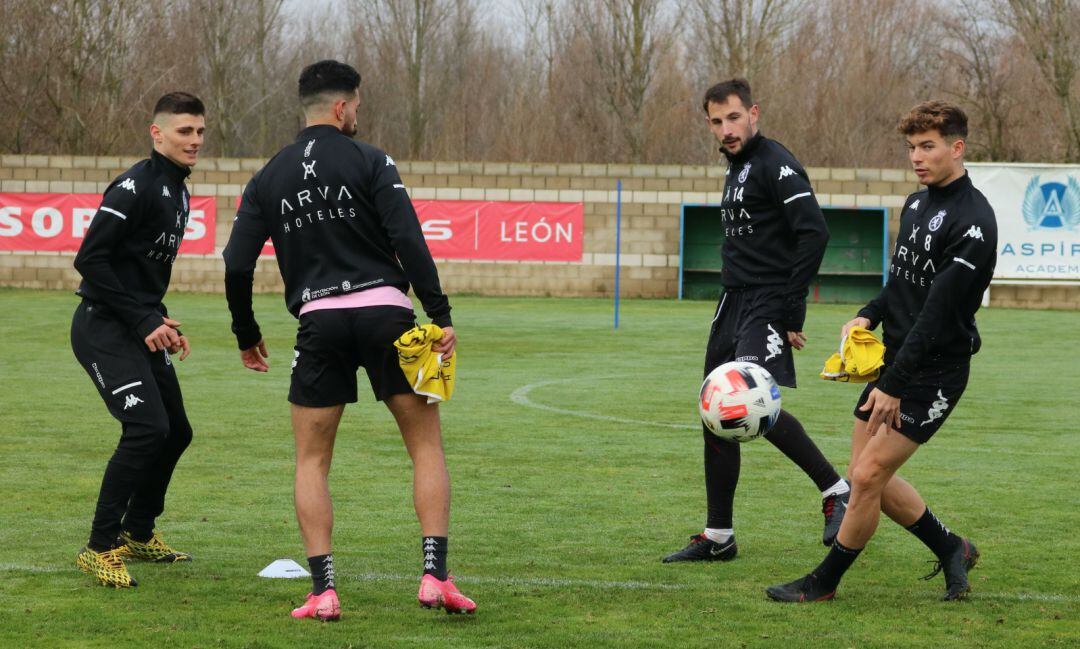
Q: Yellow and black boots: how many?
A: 2